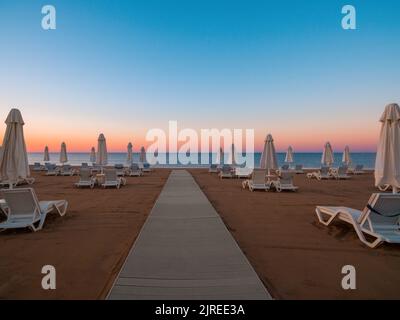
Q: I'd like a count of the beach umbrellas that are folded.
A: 14